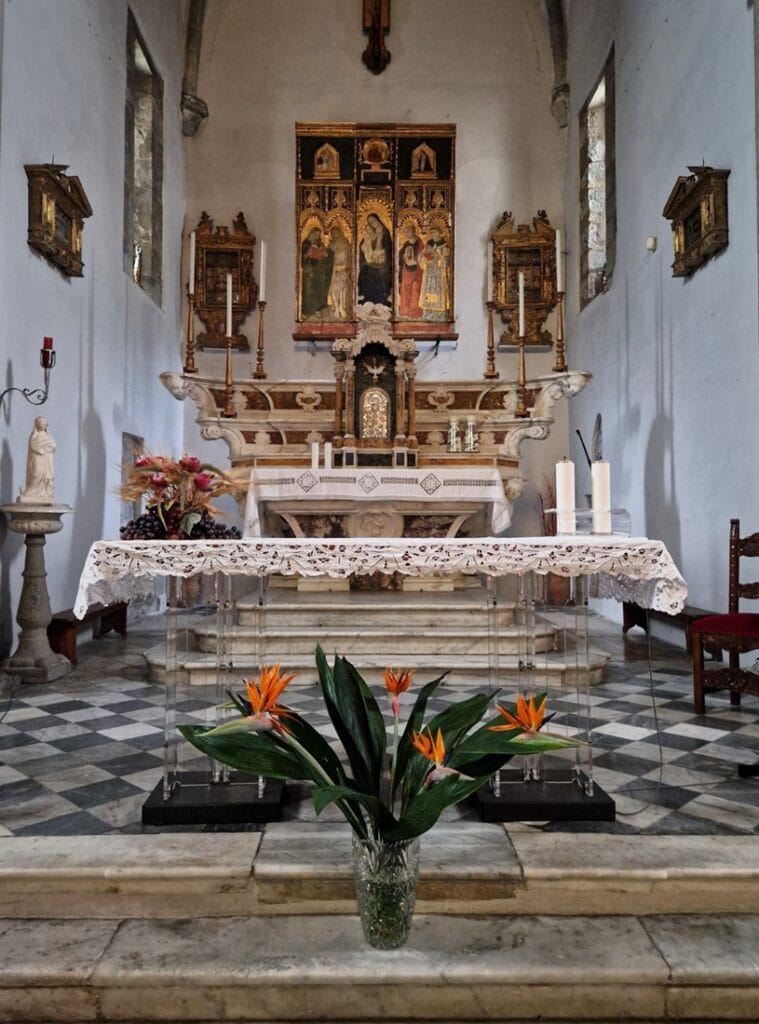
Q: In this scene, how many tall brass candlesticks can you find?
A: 6